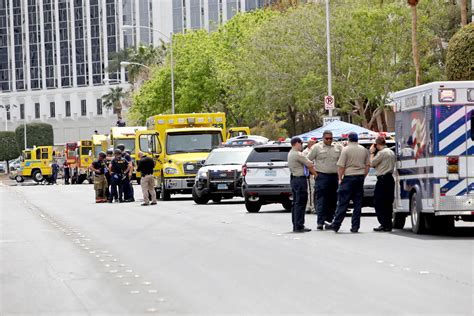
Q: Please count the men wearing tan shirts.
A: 4